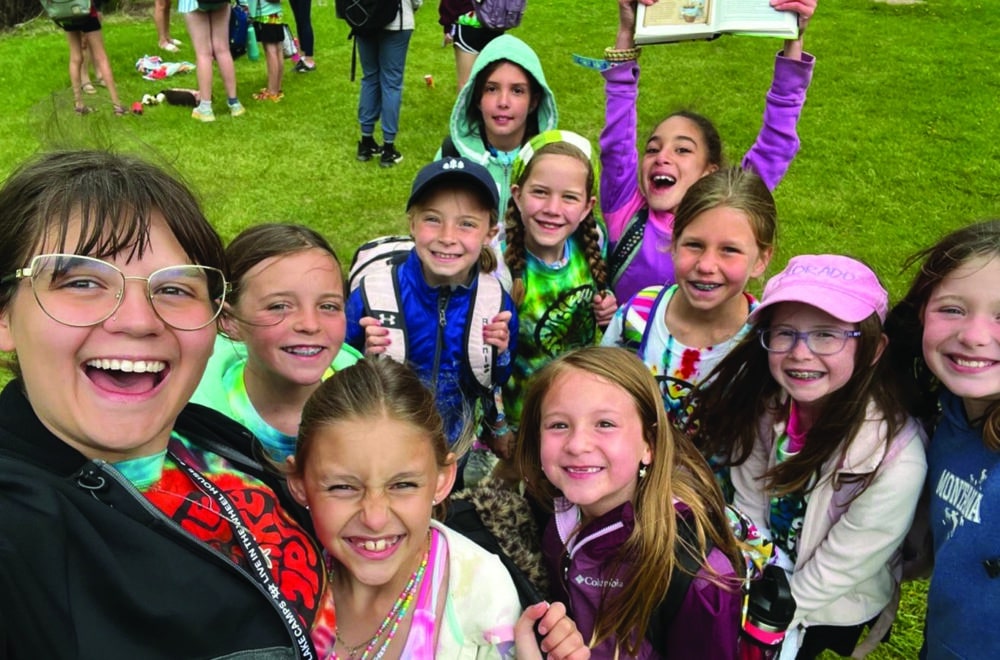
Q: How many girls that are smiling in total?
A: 11